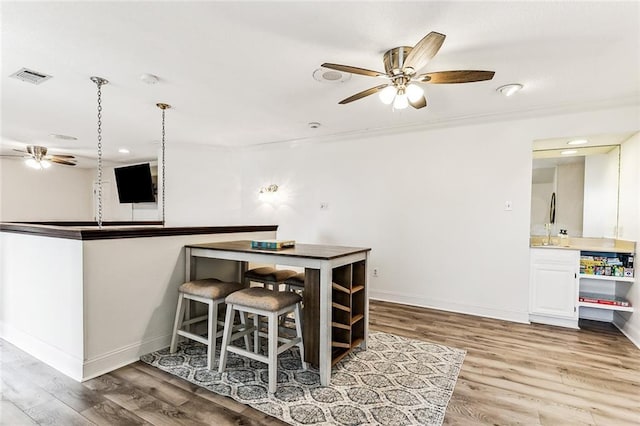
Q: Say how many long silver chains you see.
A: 2